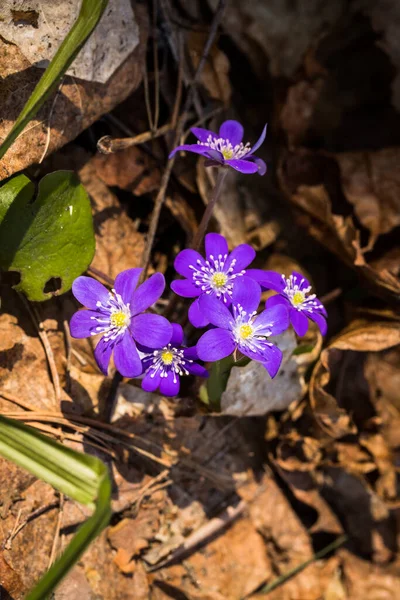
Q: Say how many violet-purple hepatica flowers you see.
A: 6